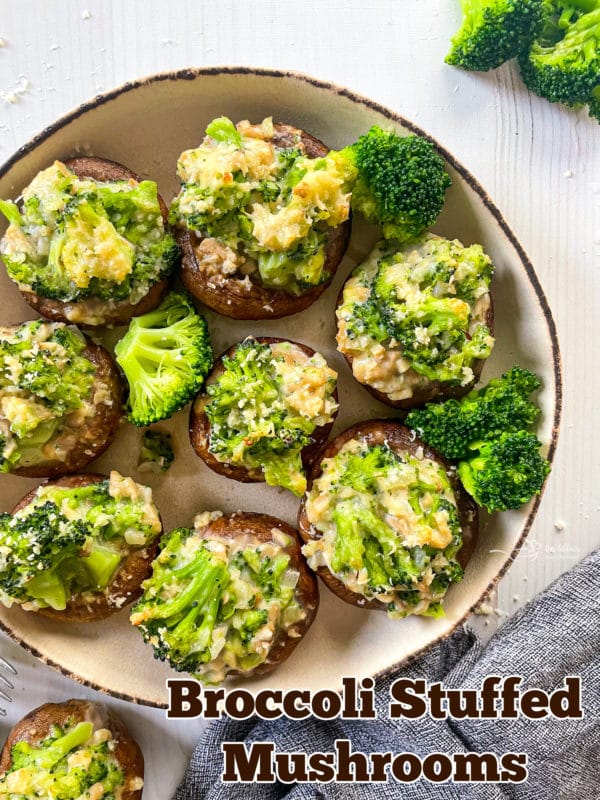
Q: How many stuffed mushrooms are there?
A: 9